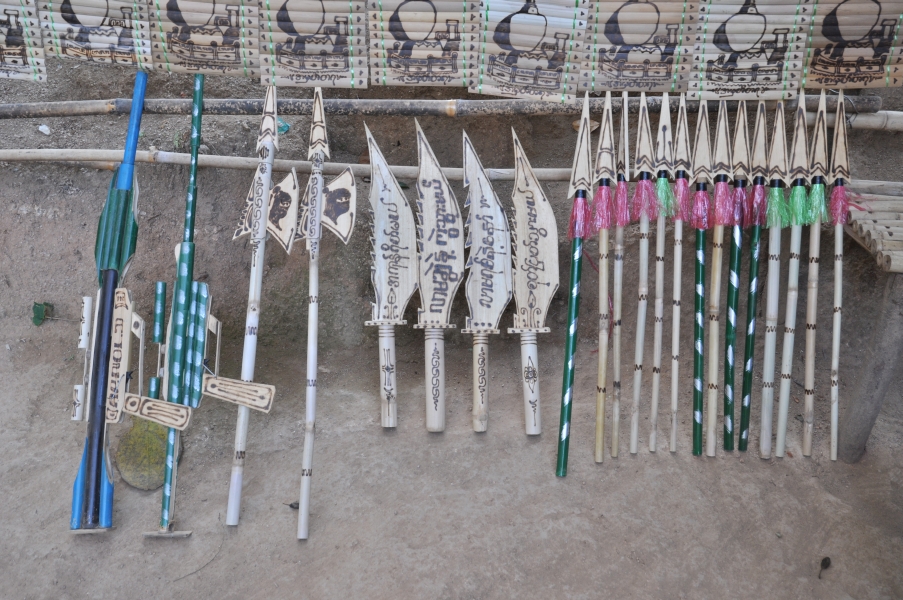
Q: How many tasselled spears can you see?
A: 14